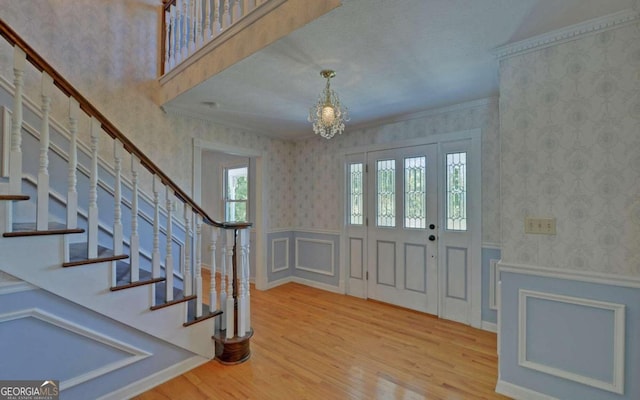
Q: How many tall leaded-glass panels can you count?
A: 4